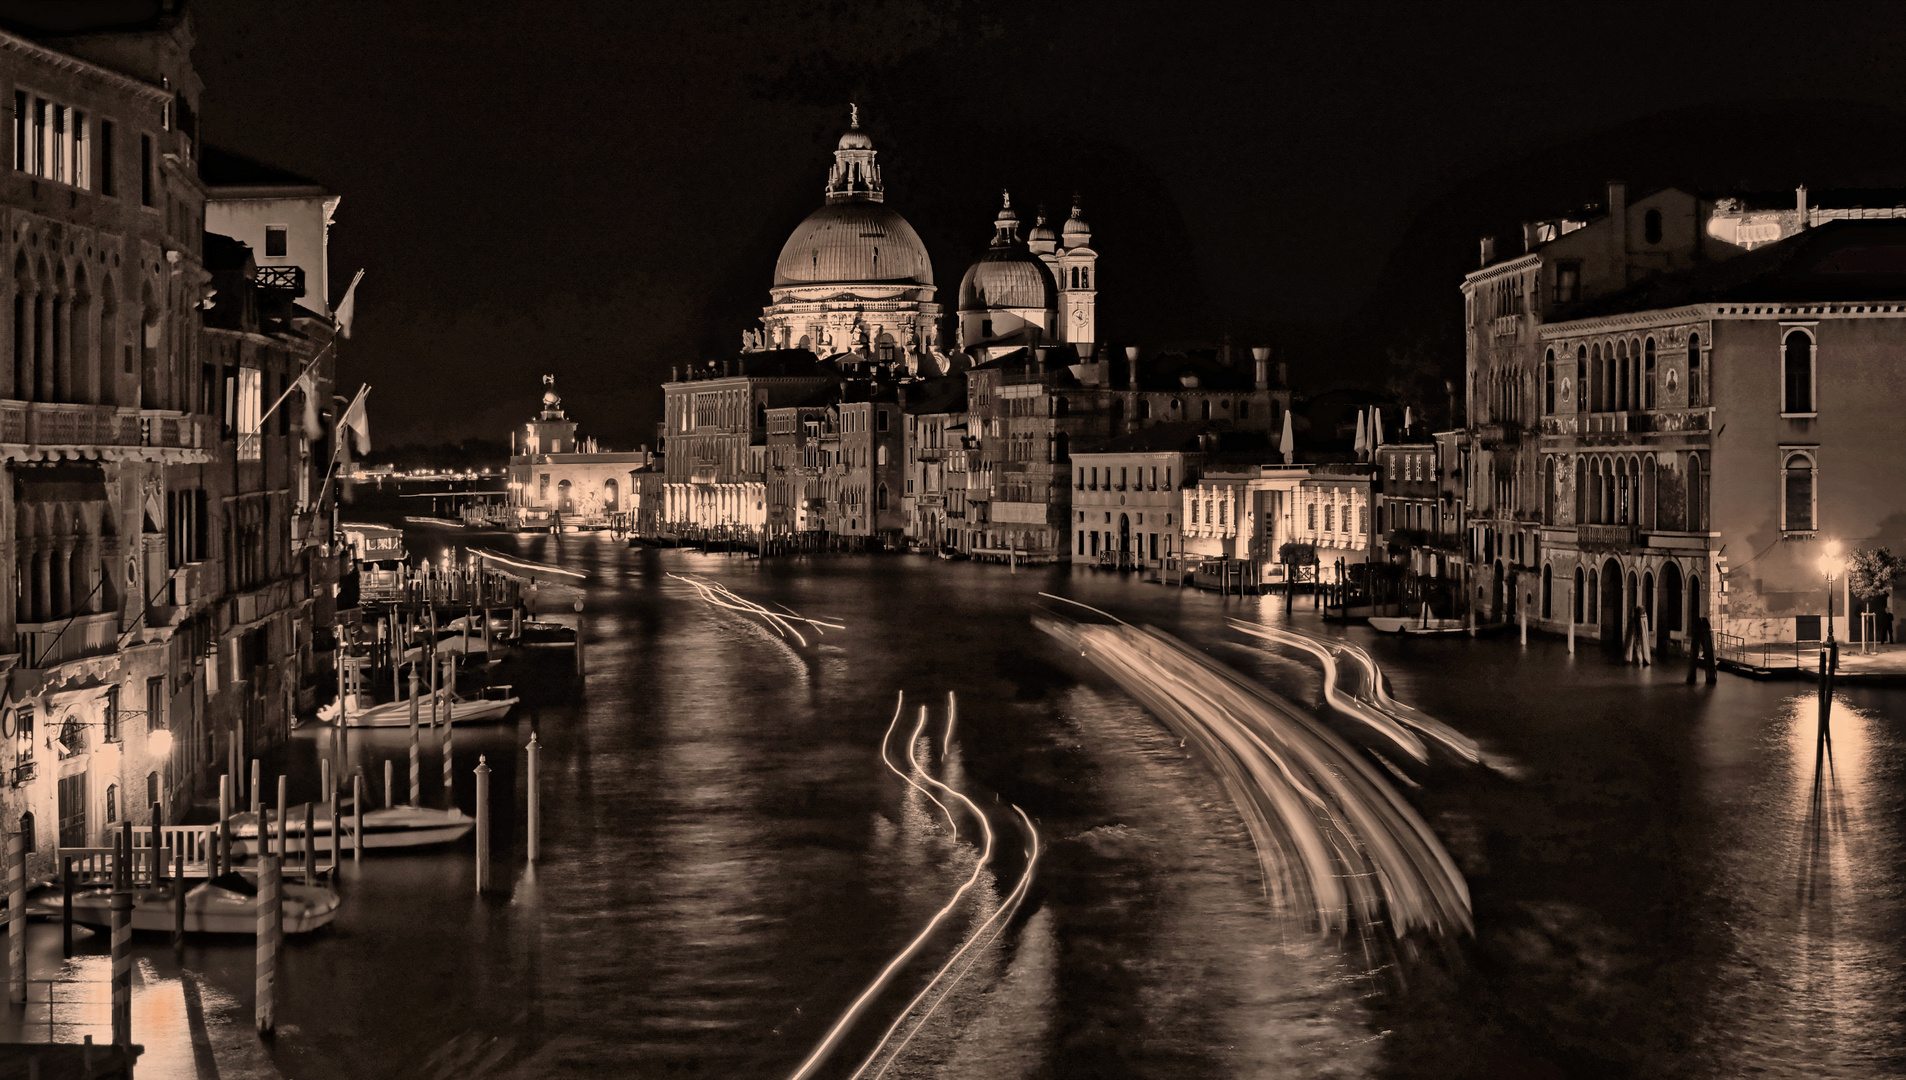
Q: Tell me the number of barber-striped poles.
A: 5